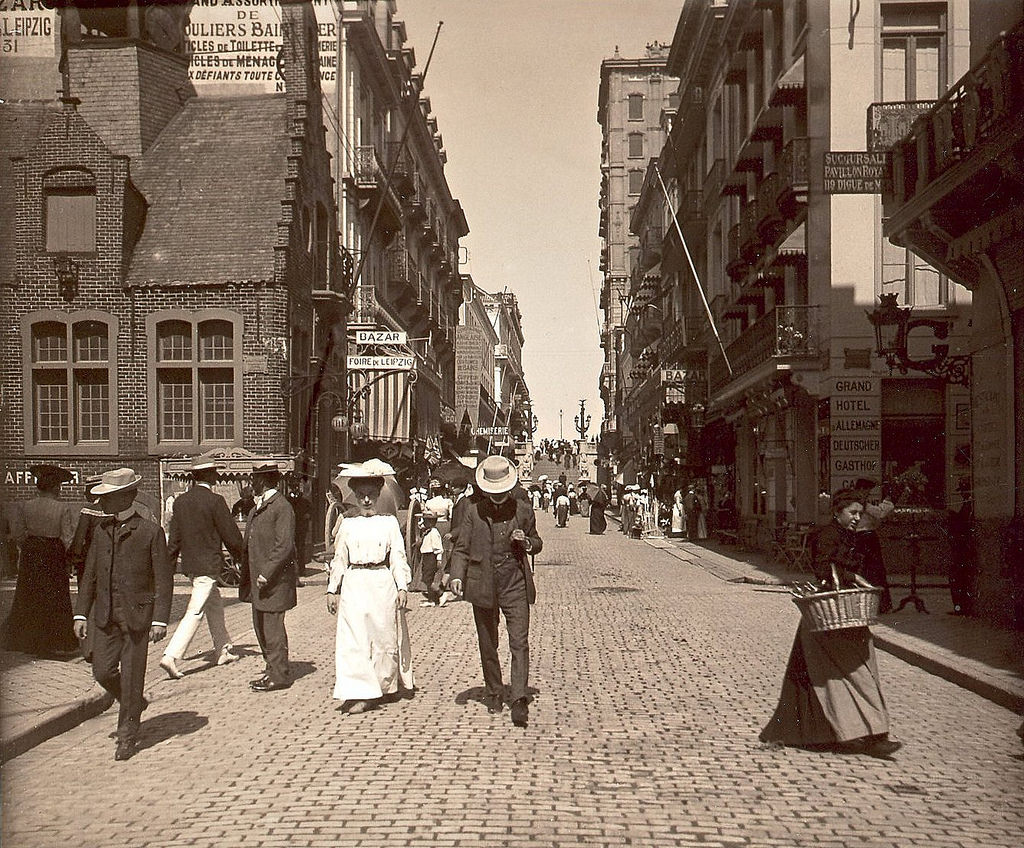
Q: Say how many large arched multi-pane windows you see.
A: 2